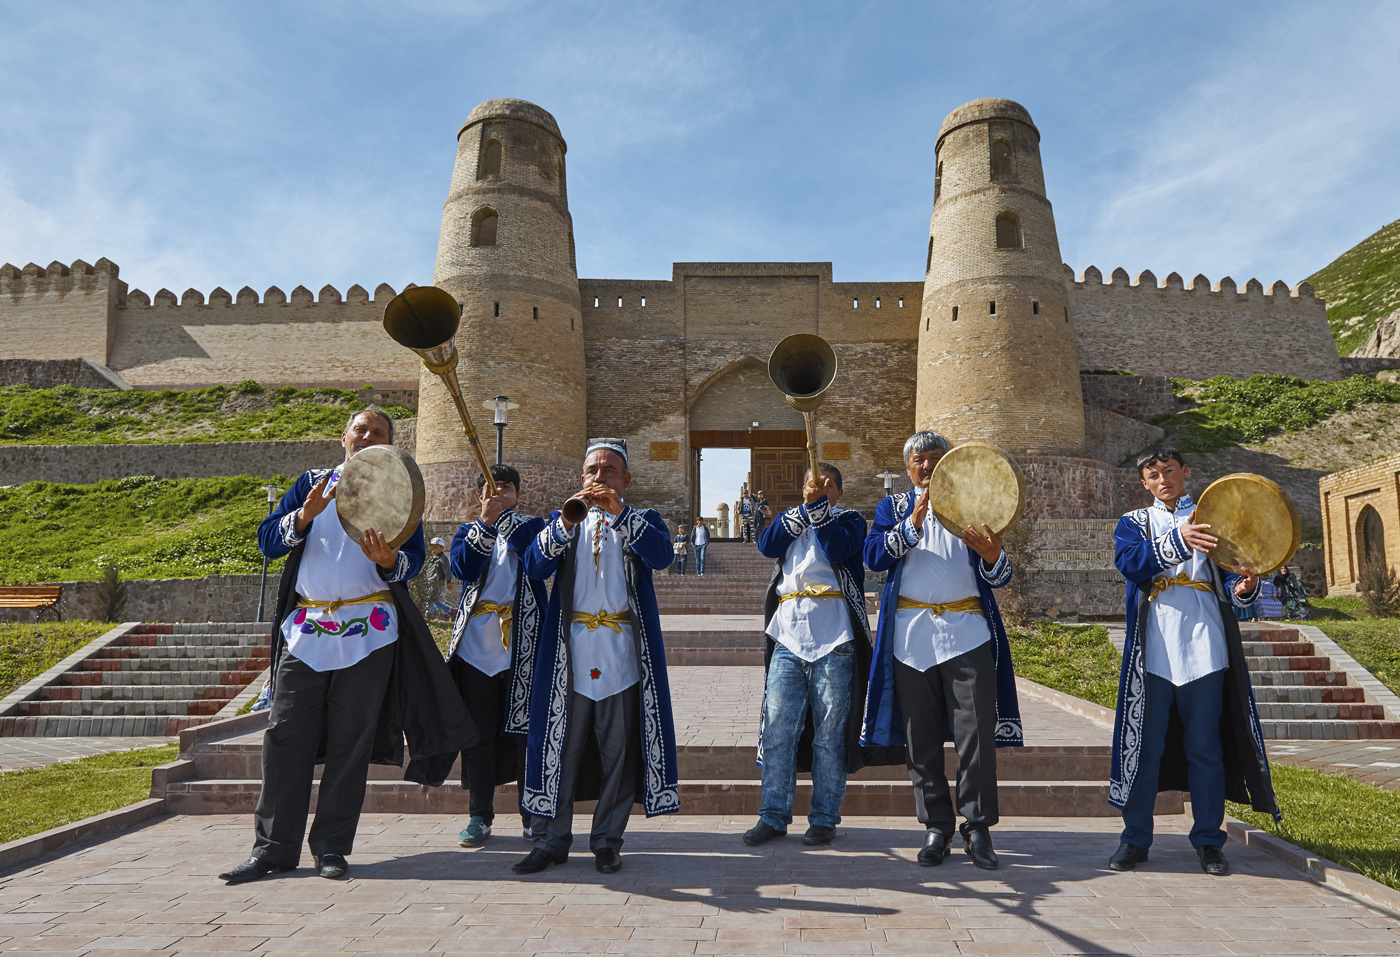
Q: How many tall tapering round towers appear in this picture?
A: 2